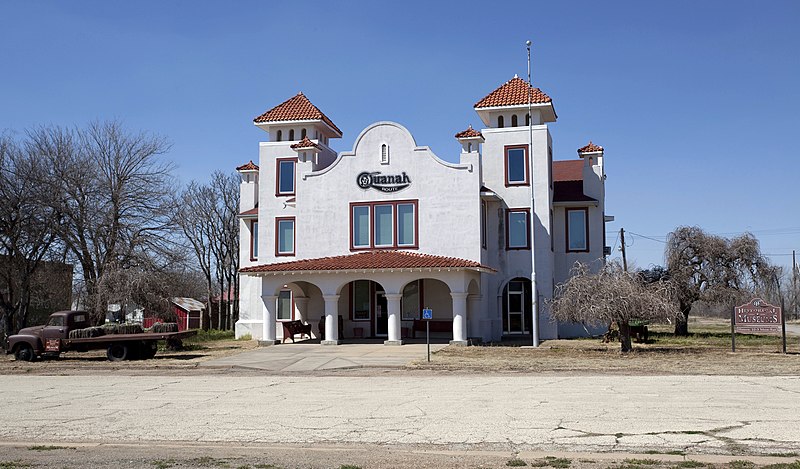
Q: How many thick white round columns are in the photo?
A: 4